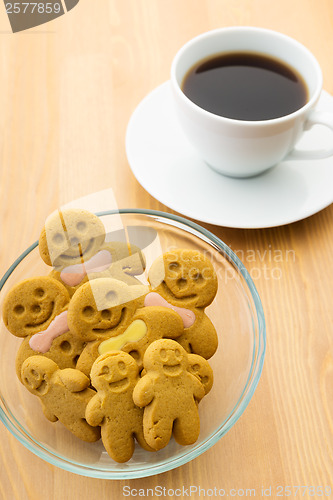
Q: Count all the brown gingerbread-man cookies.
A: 8